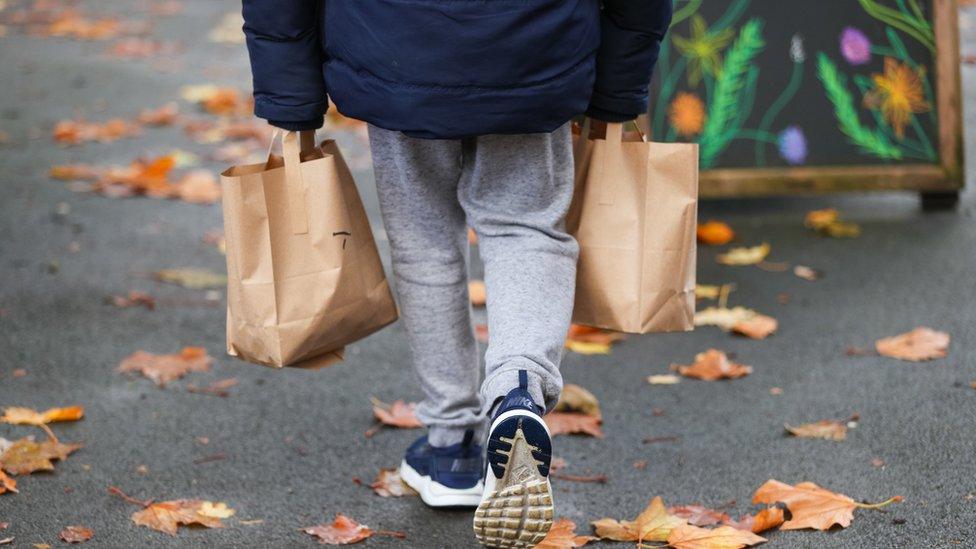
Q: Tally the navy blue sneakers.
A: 2